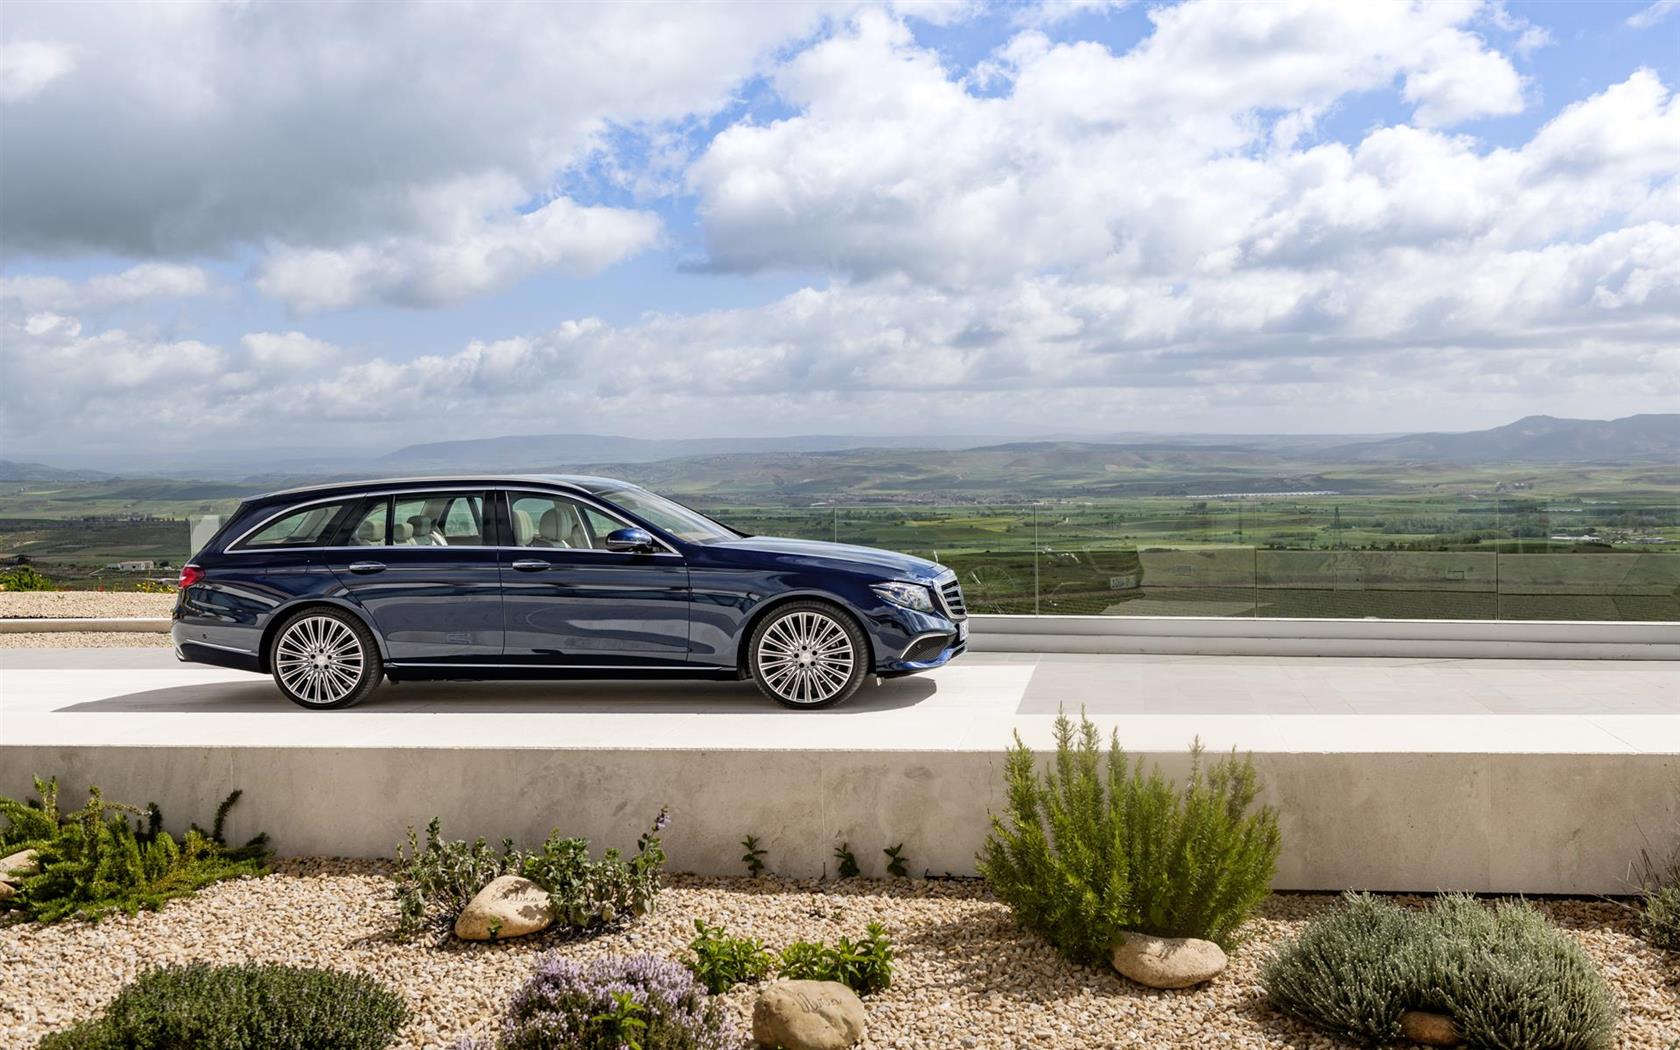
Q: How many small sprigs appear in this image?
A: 3